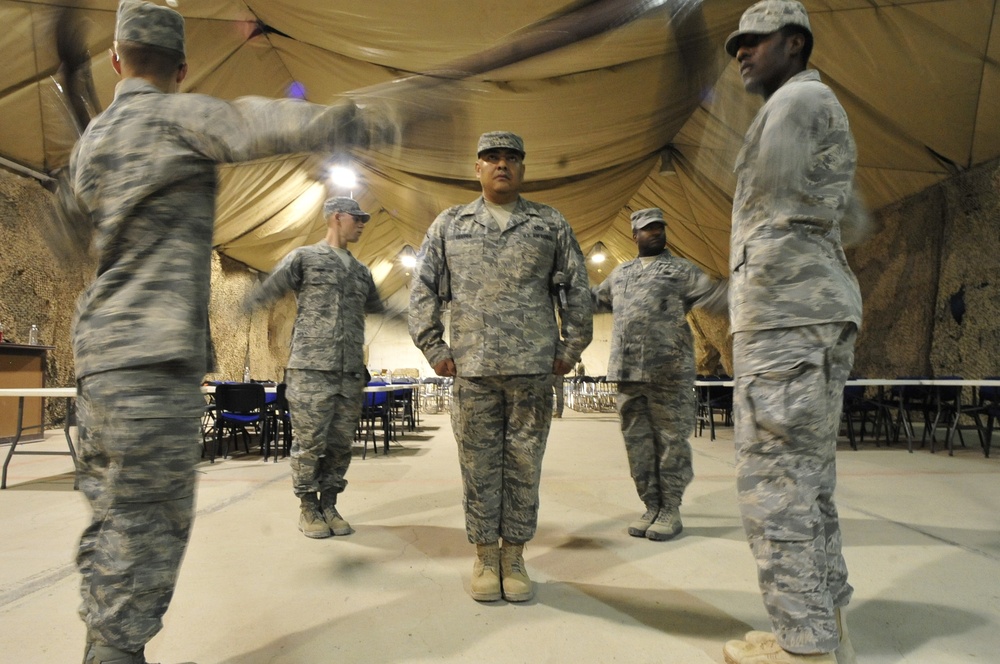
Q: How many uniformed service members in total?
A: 5